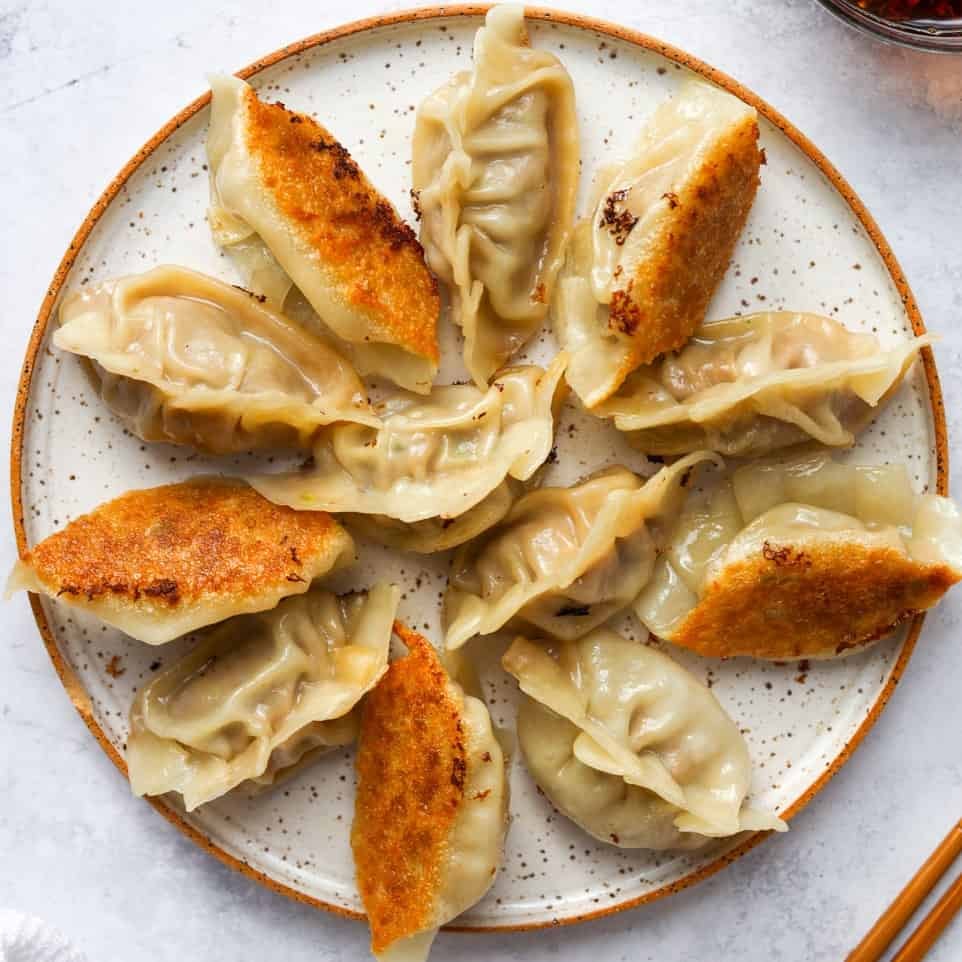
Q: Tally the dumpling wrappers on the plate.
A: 12